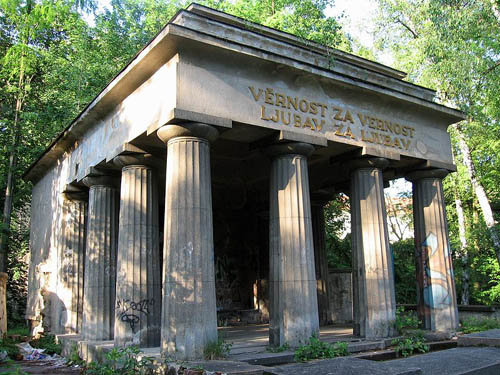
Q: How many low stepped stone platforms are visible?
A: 1